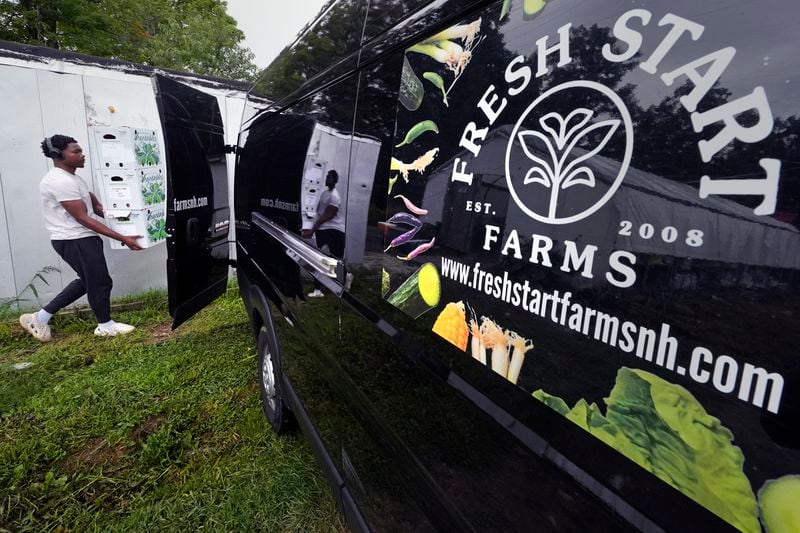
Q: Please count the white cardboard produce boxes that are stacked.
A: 3